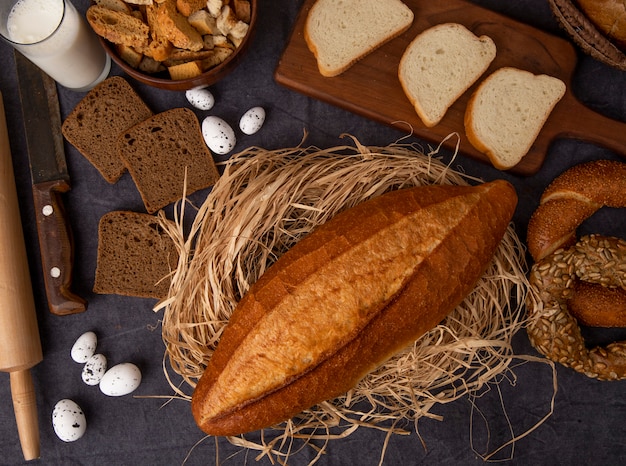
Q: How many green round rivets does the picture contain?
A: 0